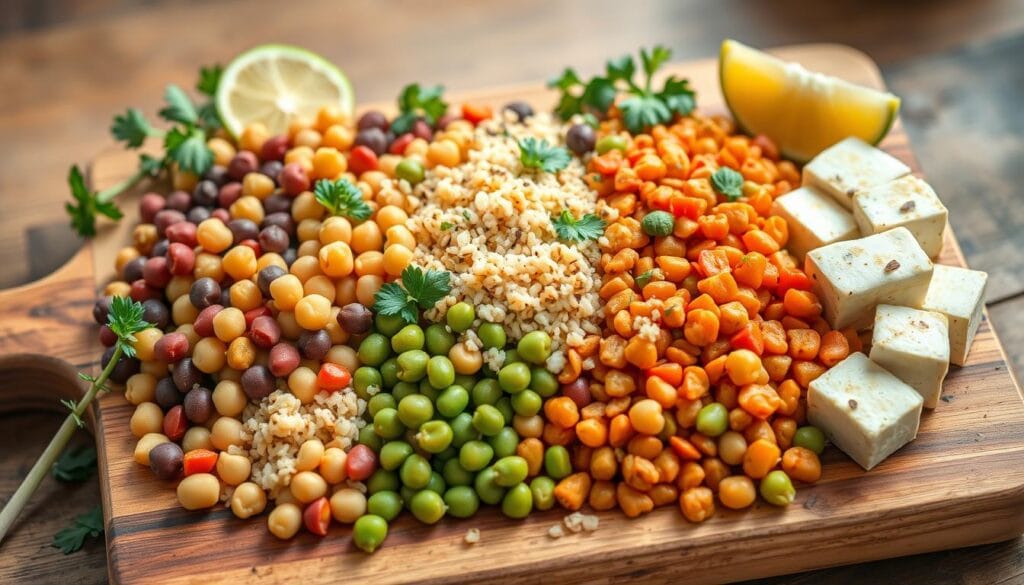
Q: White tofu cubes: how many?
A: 7